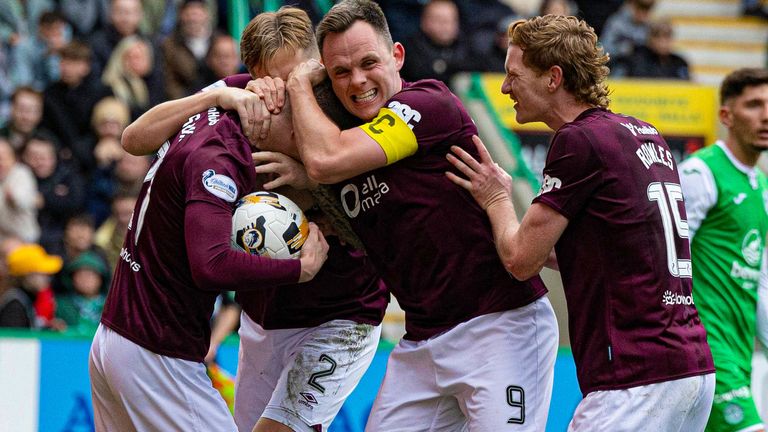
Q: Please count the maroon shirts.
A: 4